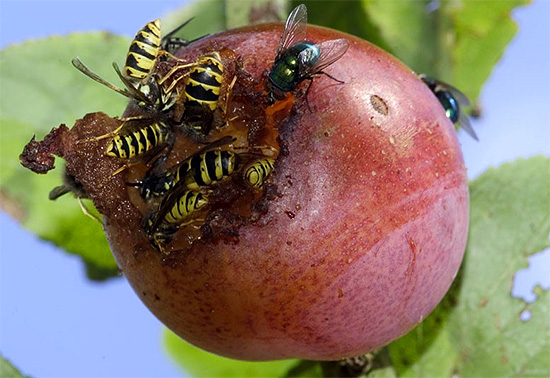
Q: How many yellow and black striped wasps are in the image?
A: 6